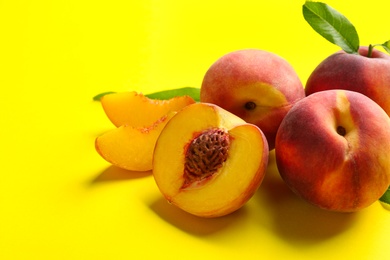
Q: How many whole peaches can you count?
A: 3